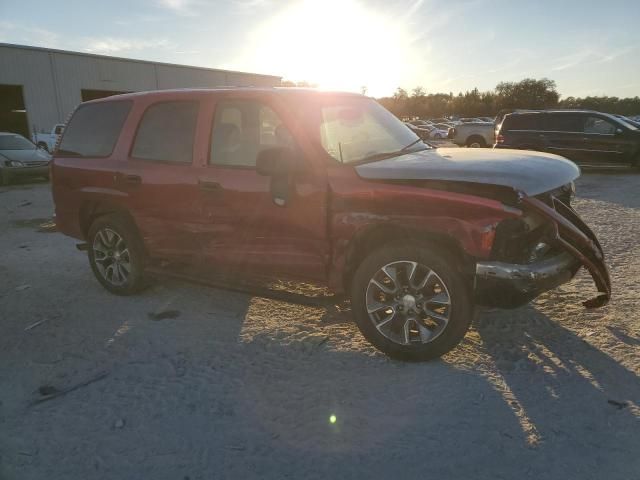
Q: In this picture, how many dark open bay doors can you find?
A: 2